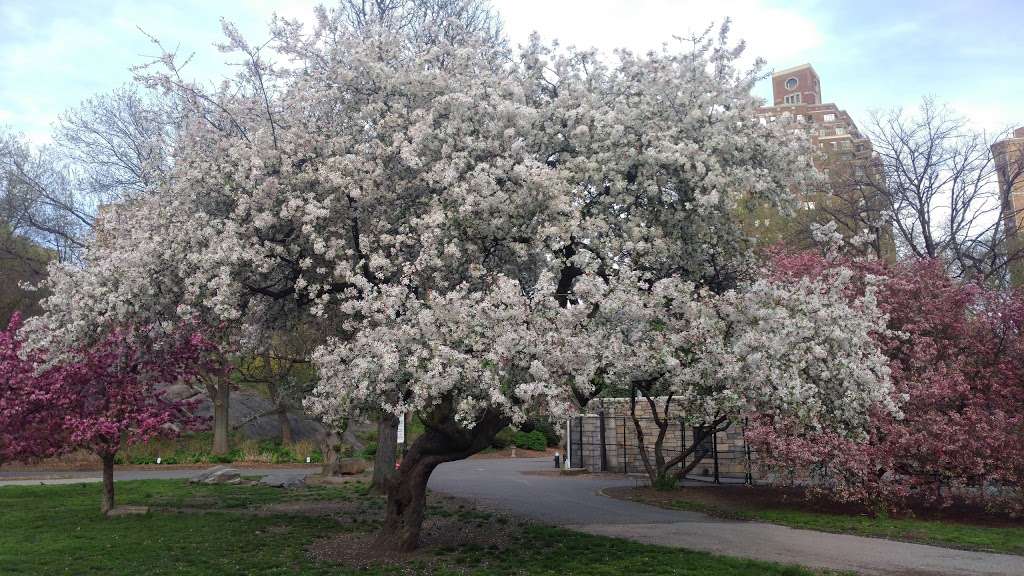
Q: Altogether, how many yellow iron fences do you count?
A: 0